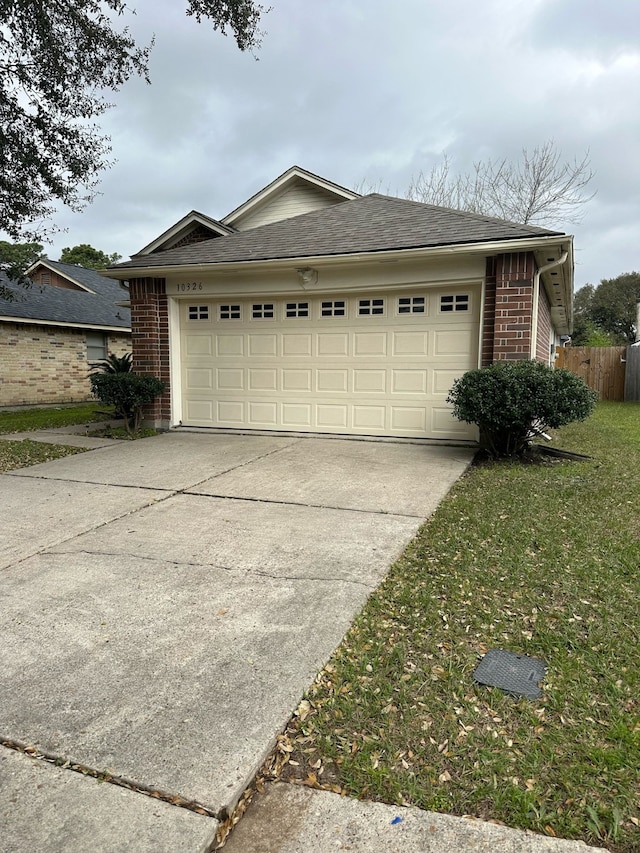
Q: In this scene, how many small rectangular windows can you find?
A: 8